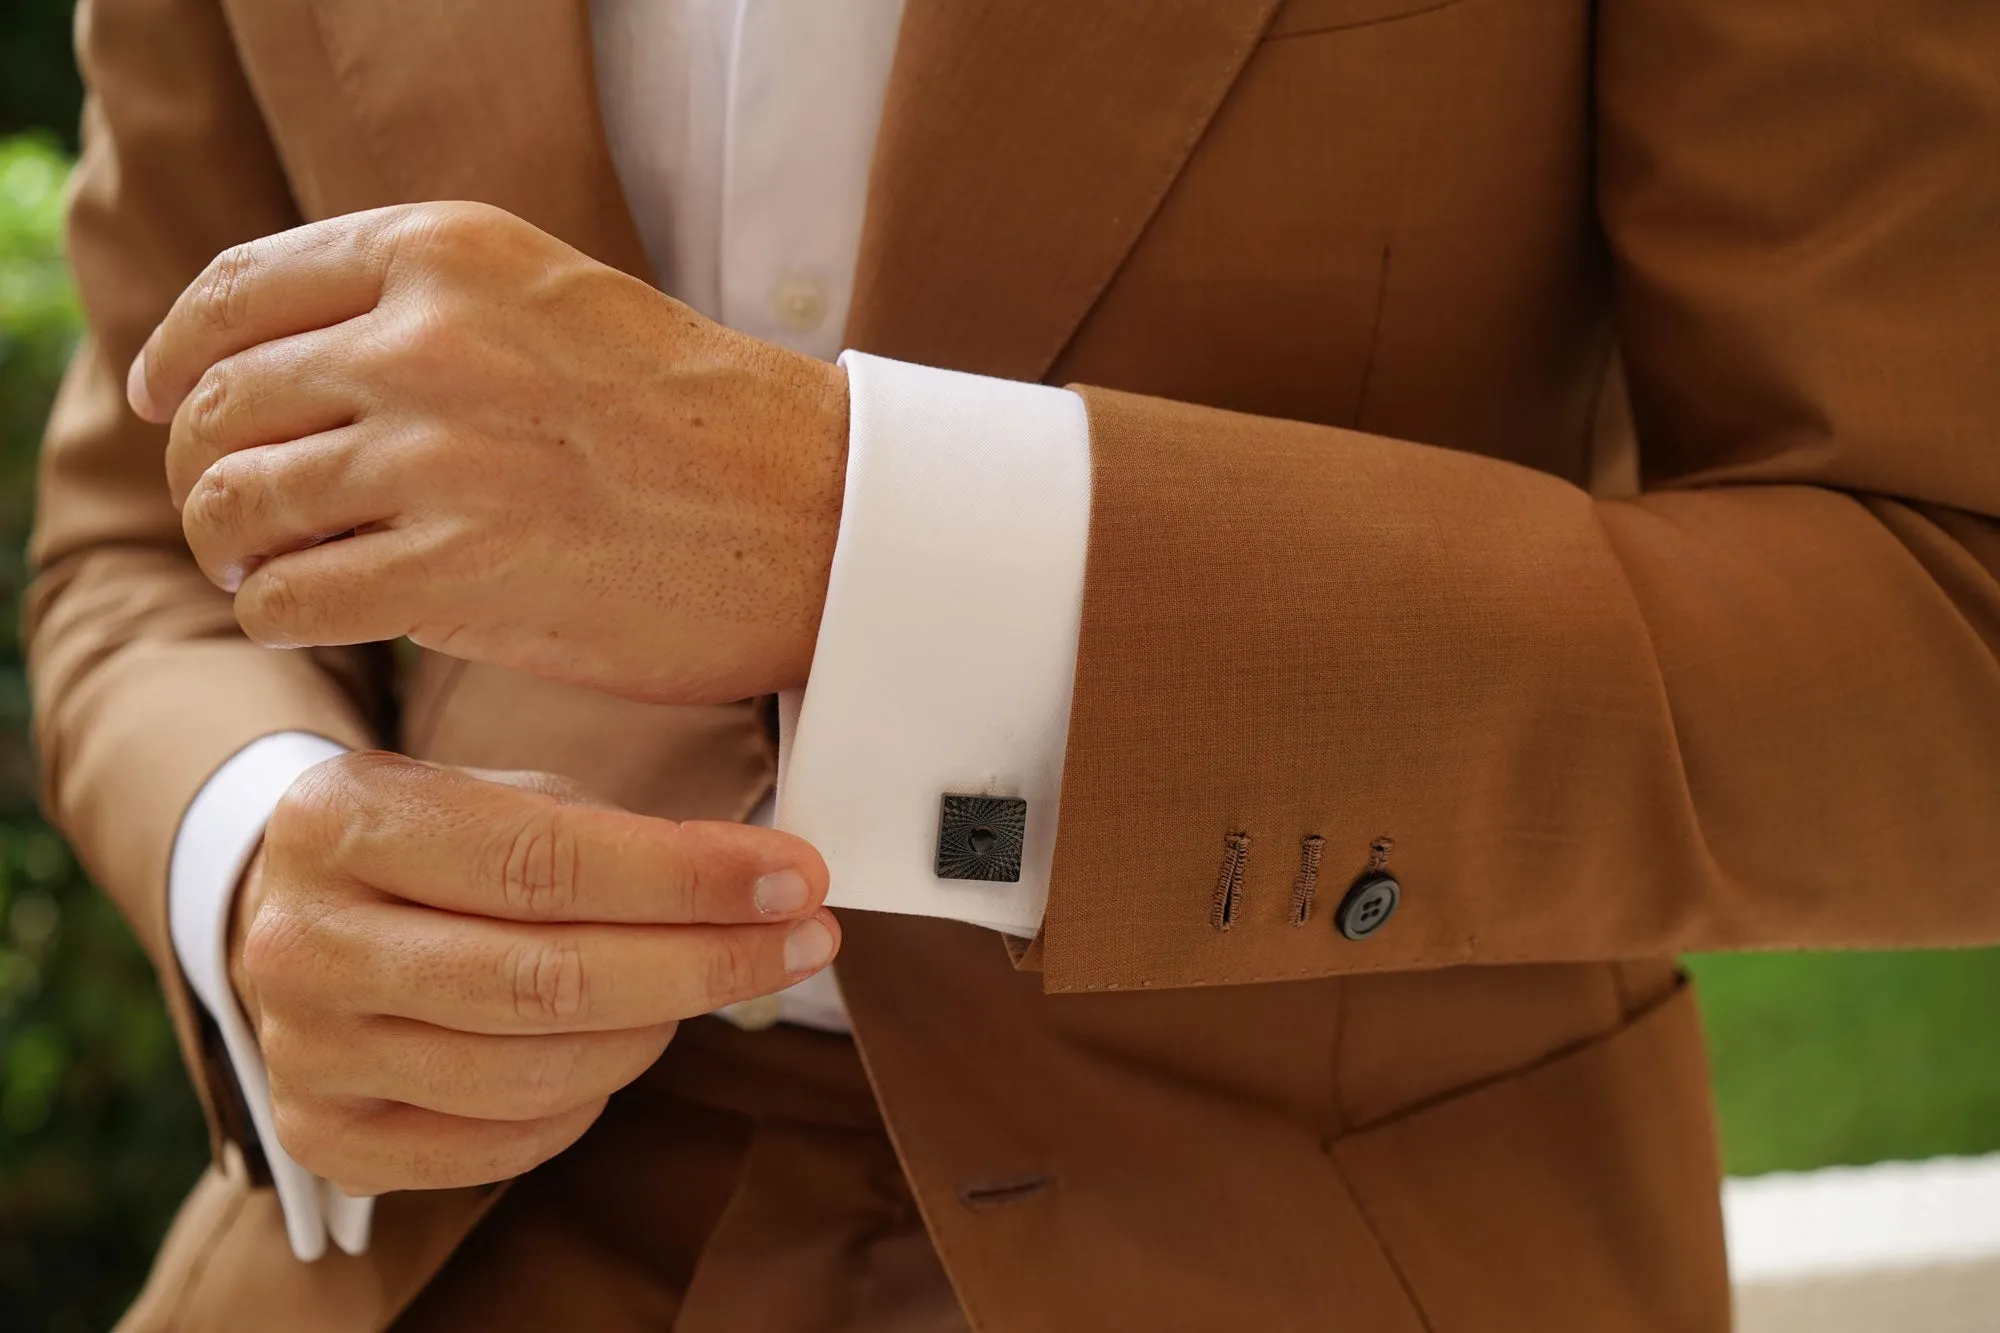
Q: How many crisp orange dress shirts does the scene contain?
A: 0